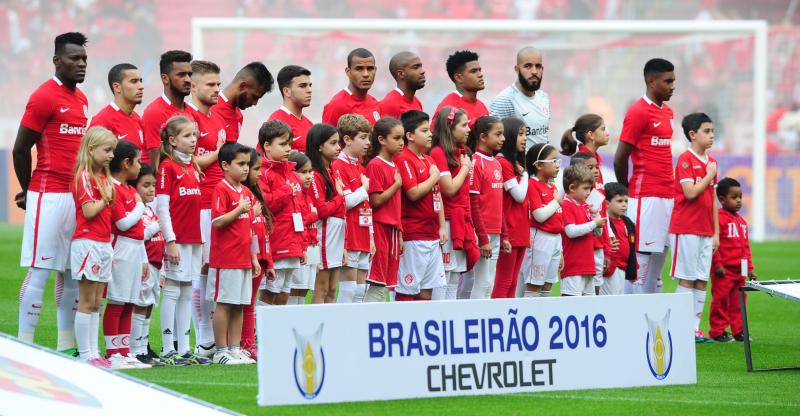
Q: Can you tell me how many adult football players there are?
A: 11